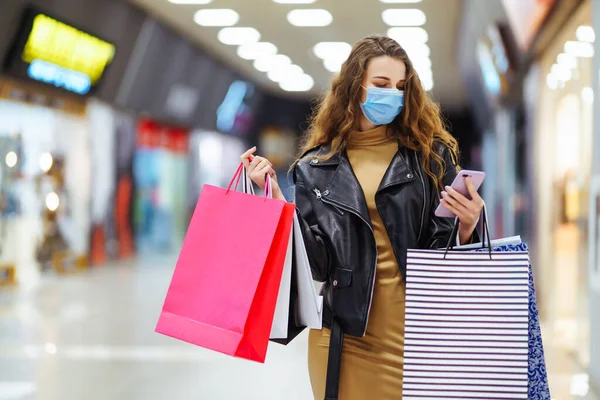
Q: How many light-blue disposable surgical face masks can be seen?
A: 1